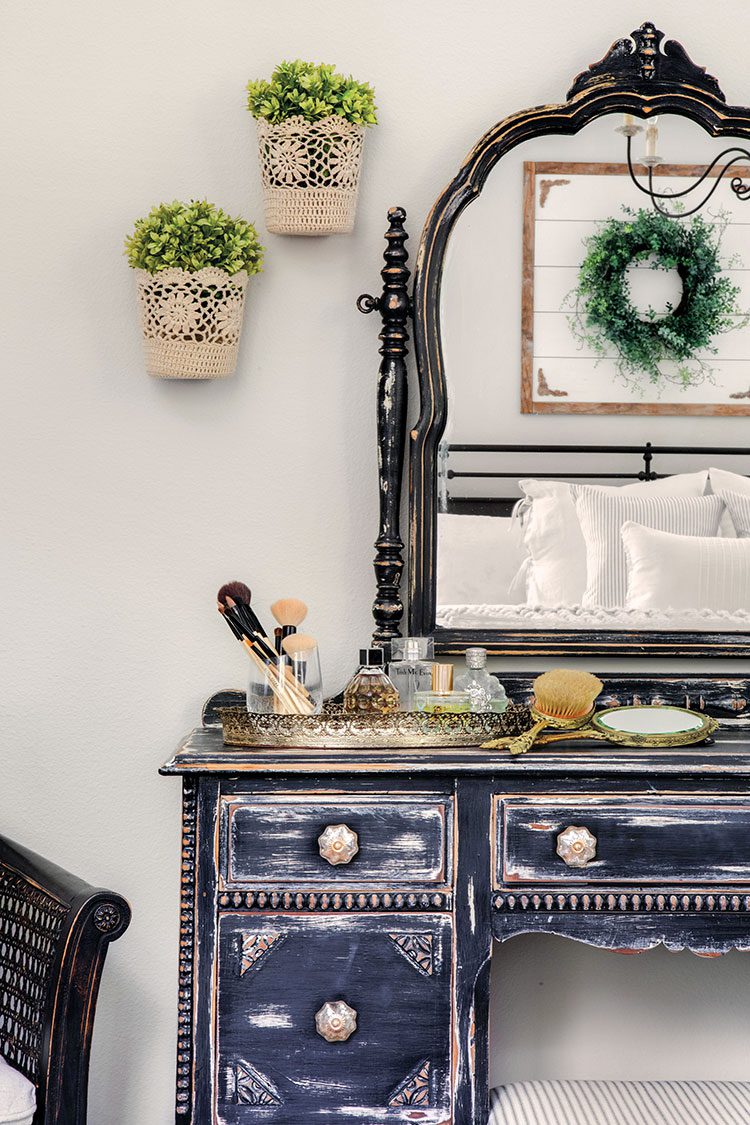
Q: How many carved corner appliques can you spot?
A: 4